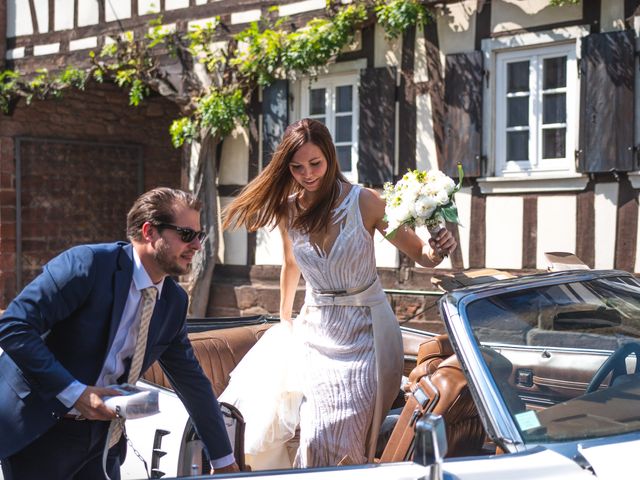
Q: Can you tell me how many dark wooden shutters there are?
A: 4